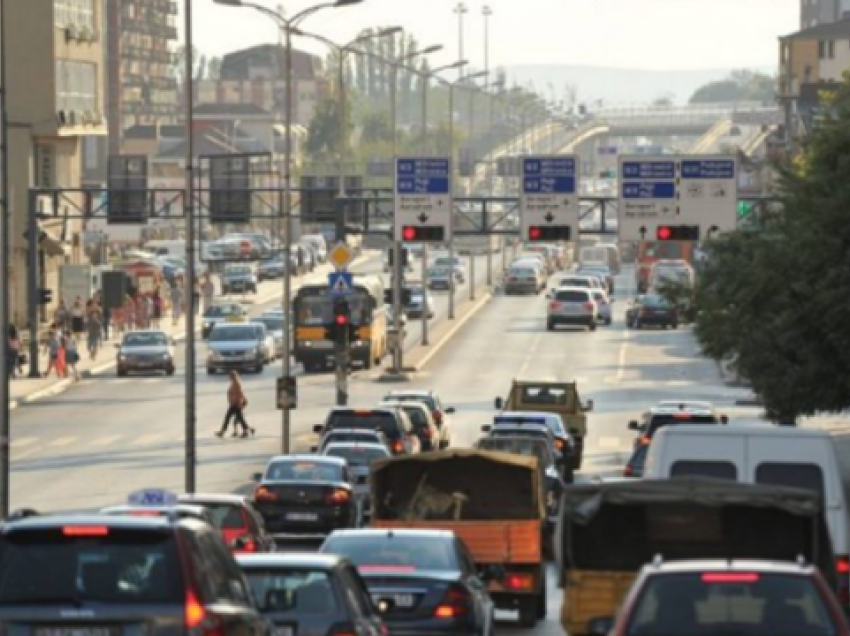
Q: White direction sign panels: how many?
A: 3